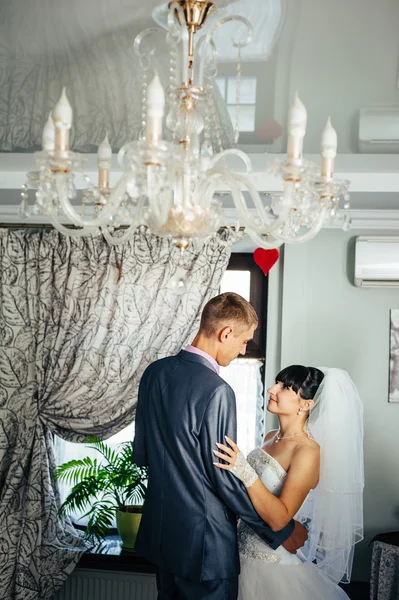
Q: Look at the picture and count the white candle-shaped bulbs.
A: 6